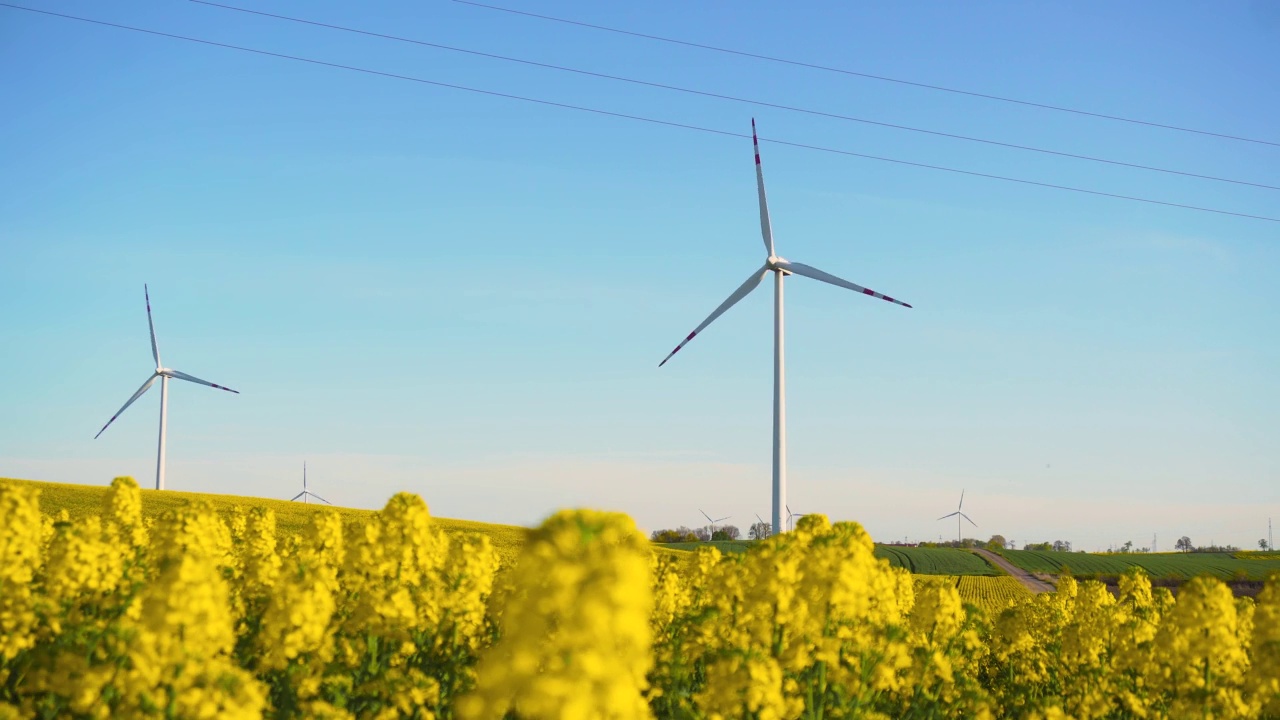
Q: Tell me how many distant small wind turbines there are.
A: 5